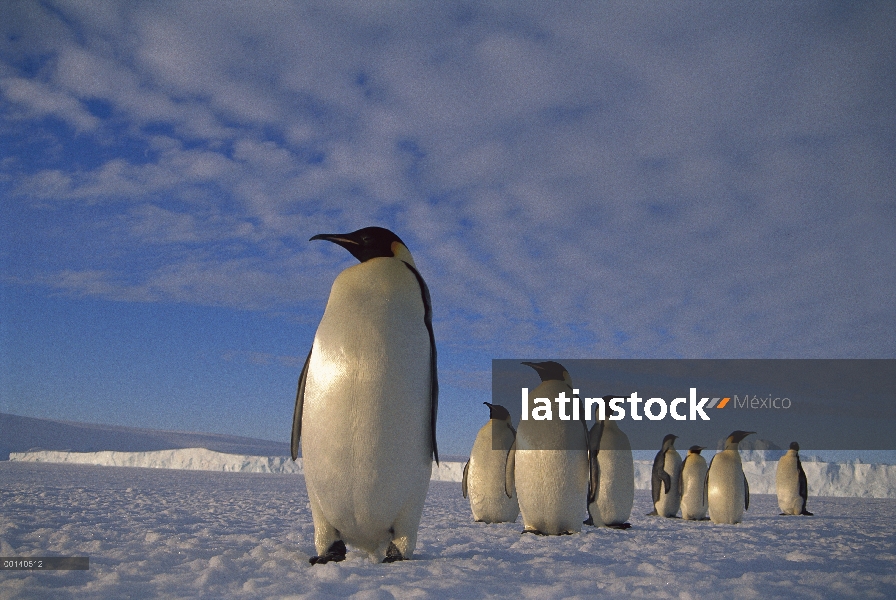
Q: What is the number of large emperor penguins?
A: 8